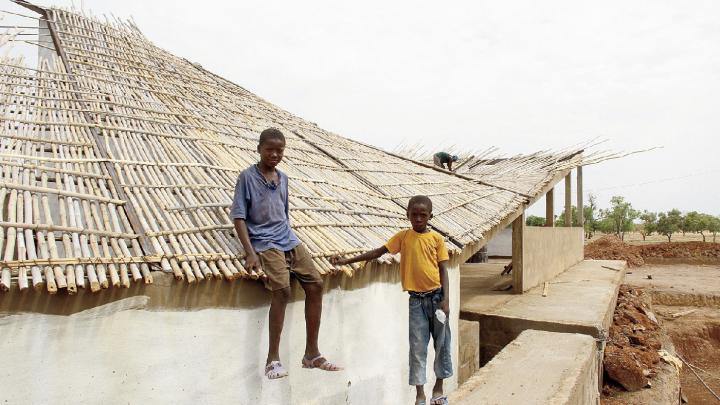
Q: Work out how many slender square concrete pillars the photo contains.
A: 4